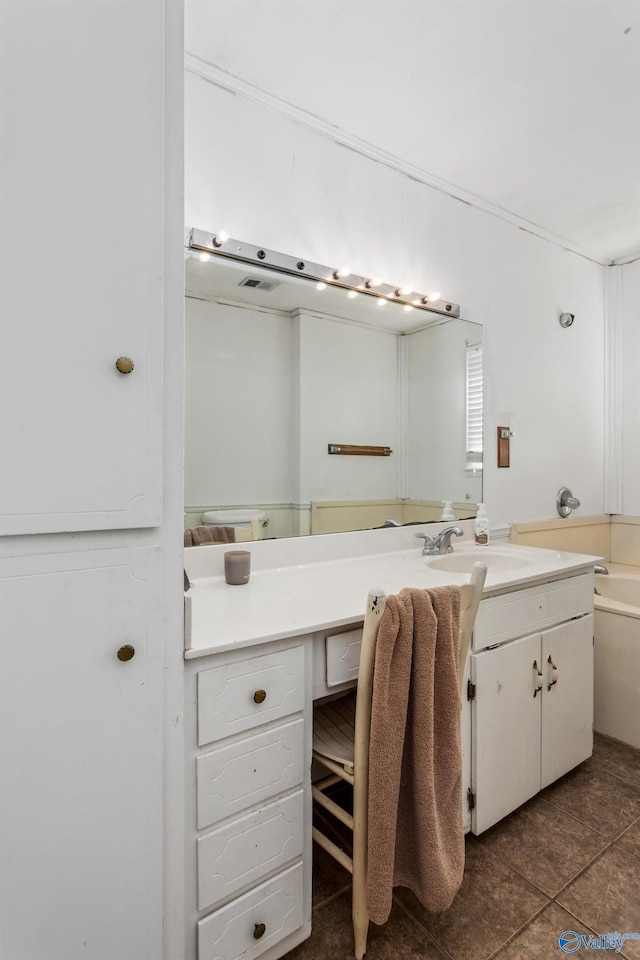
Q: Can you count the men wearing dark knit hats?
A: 0